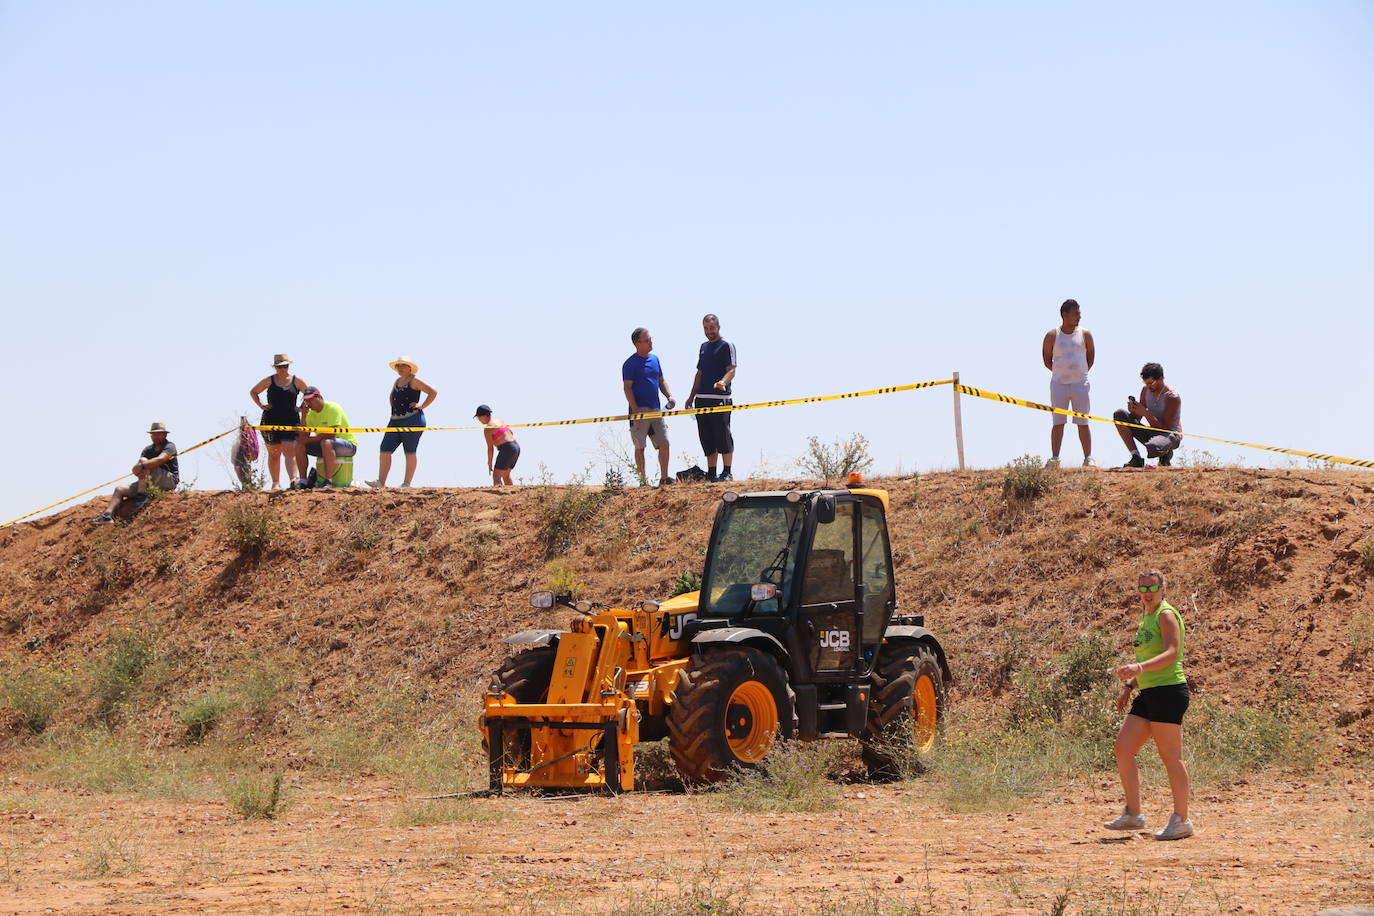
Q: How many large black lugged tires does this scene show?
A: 3